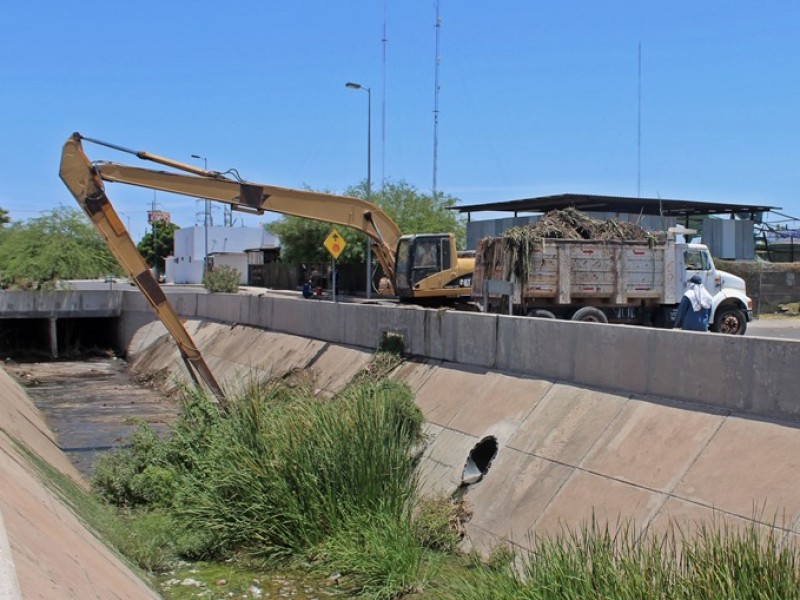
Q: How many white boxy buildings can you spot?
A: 1